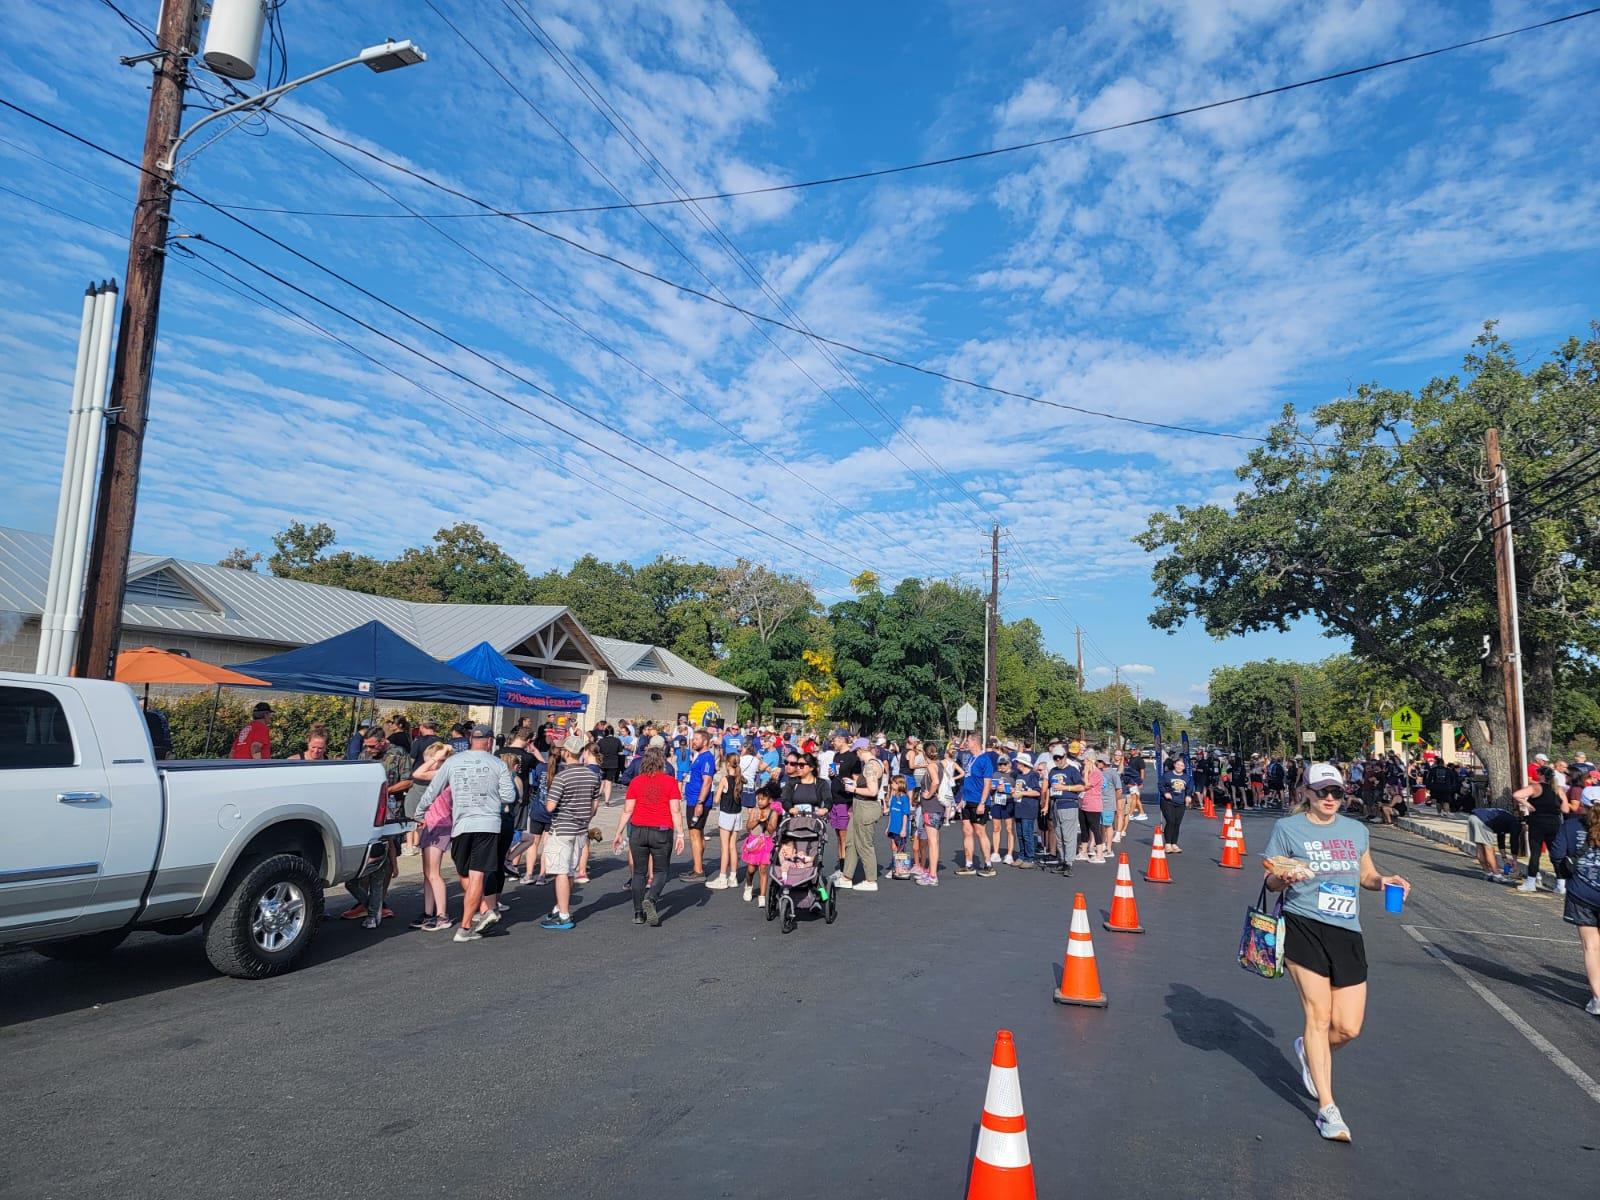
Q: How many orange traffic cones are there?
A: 9